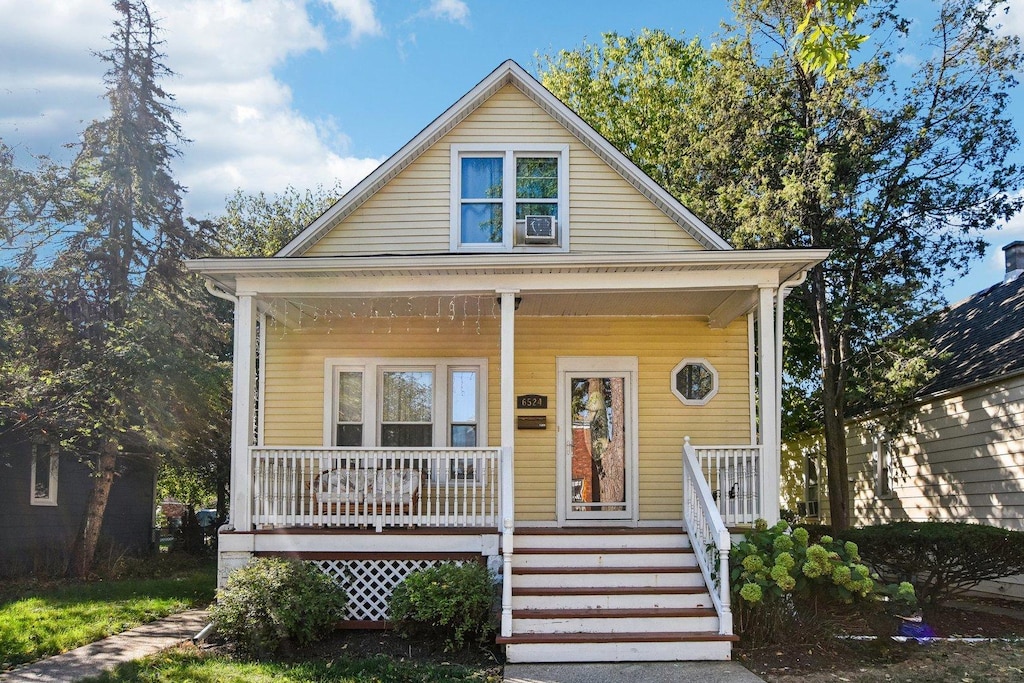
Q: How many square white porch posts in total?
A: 3